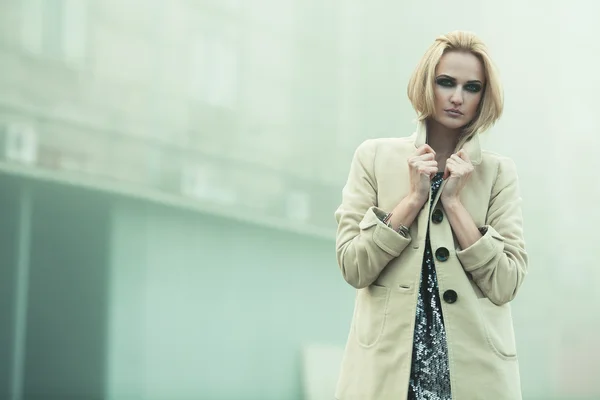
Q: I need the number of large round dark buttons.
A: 3